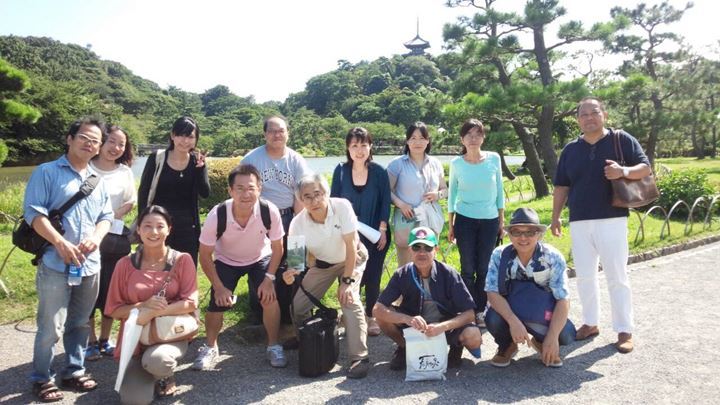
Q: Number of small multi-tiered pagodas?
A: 1